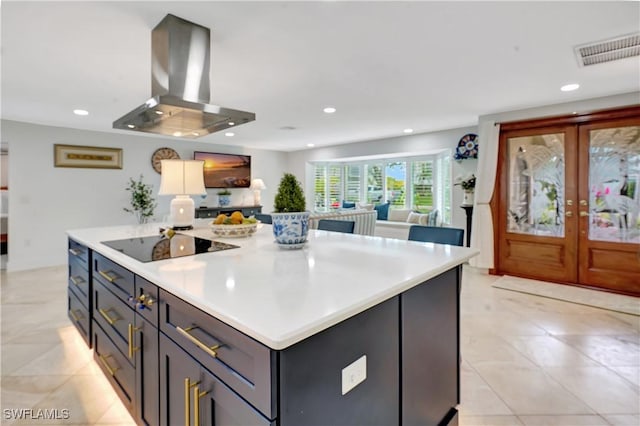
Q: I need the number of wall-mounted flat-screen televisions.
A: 1